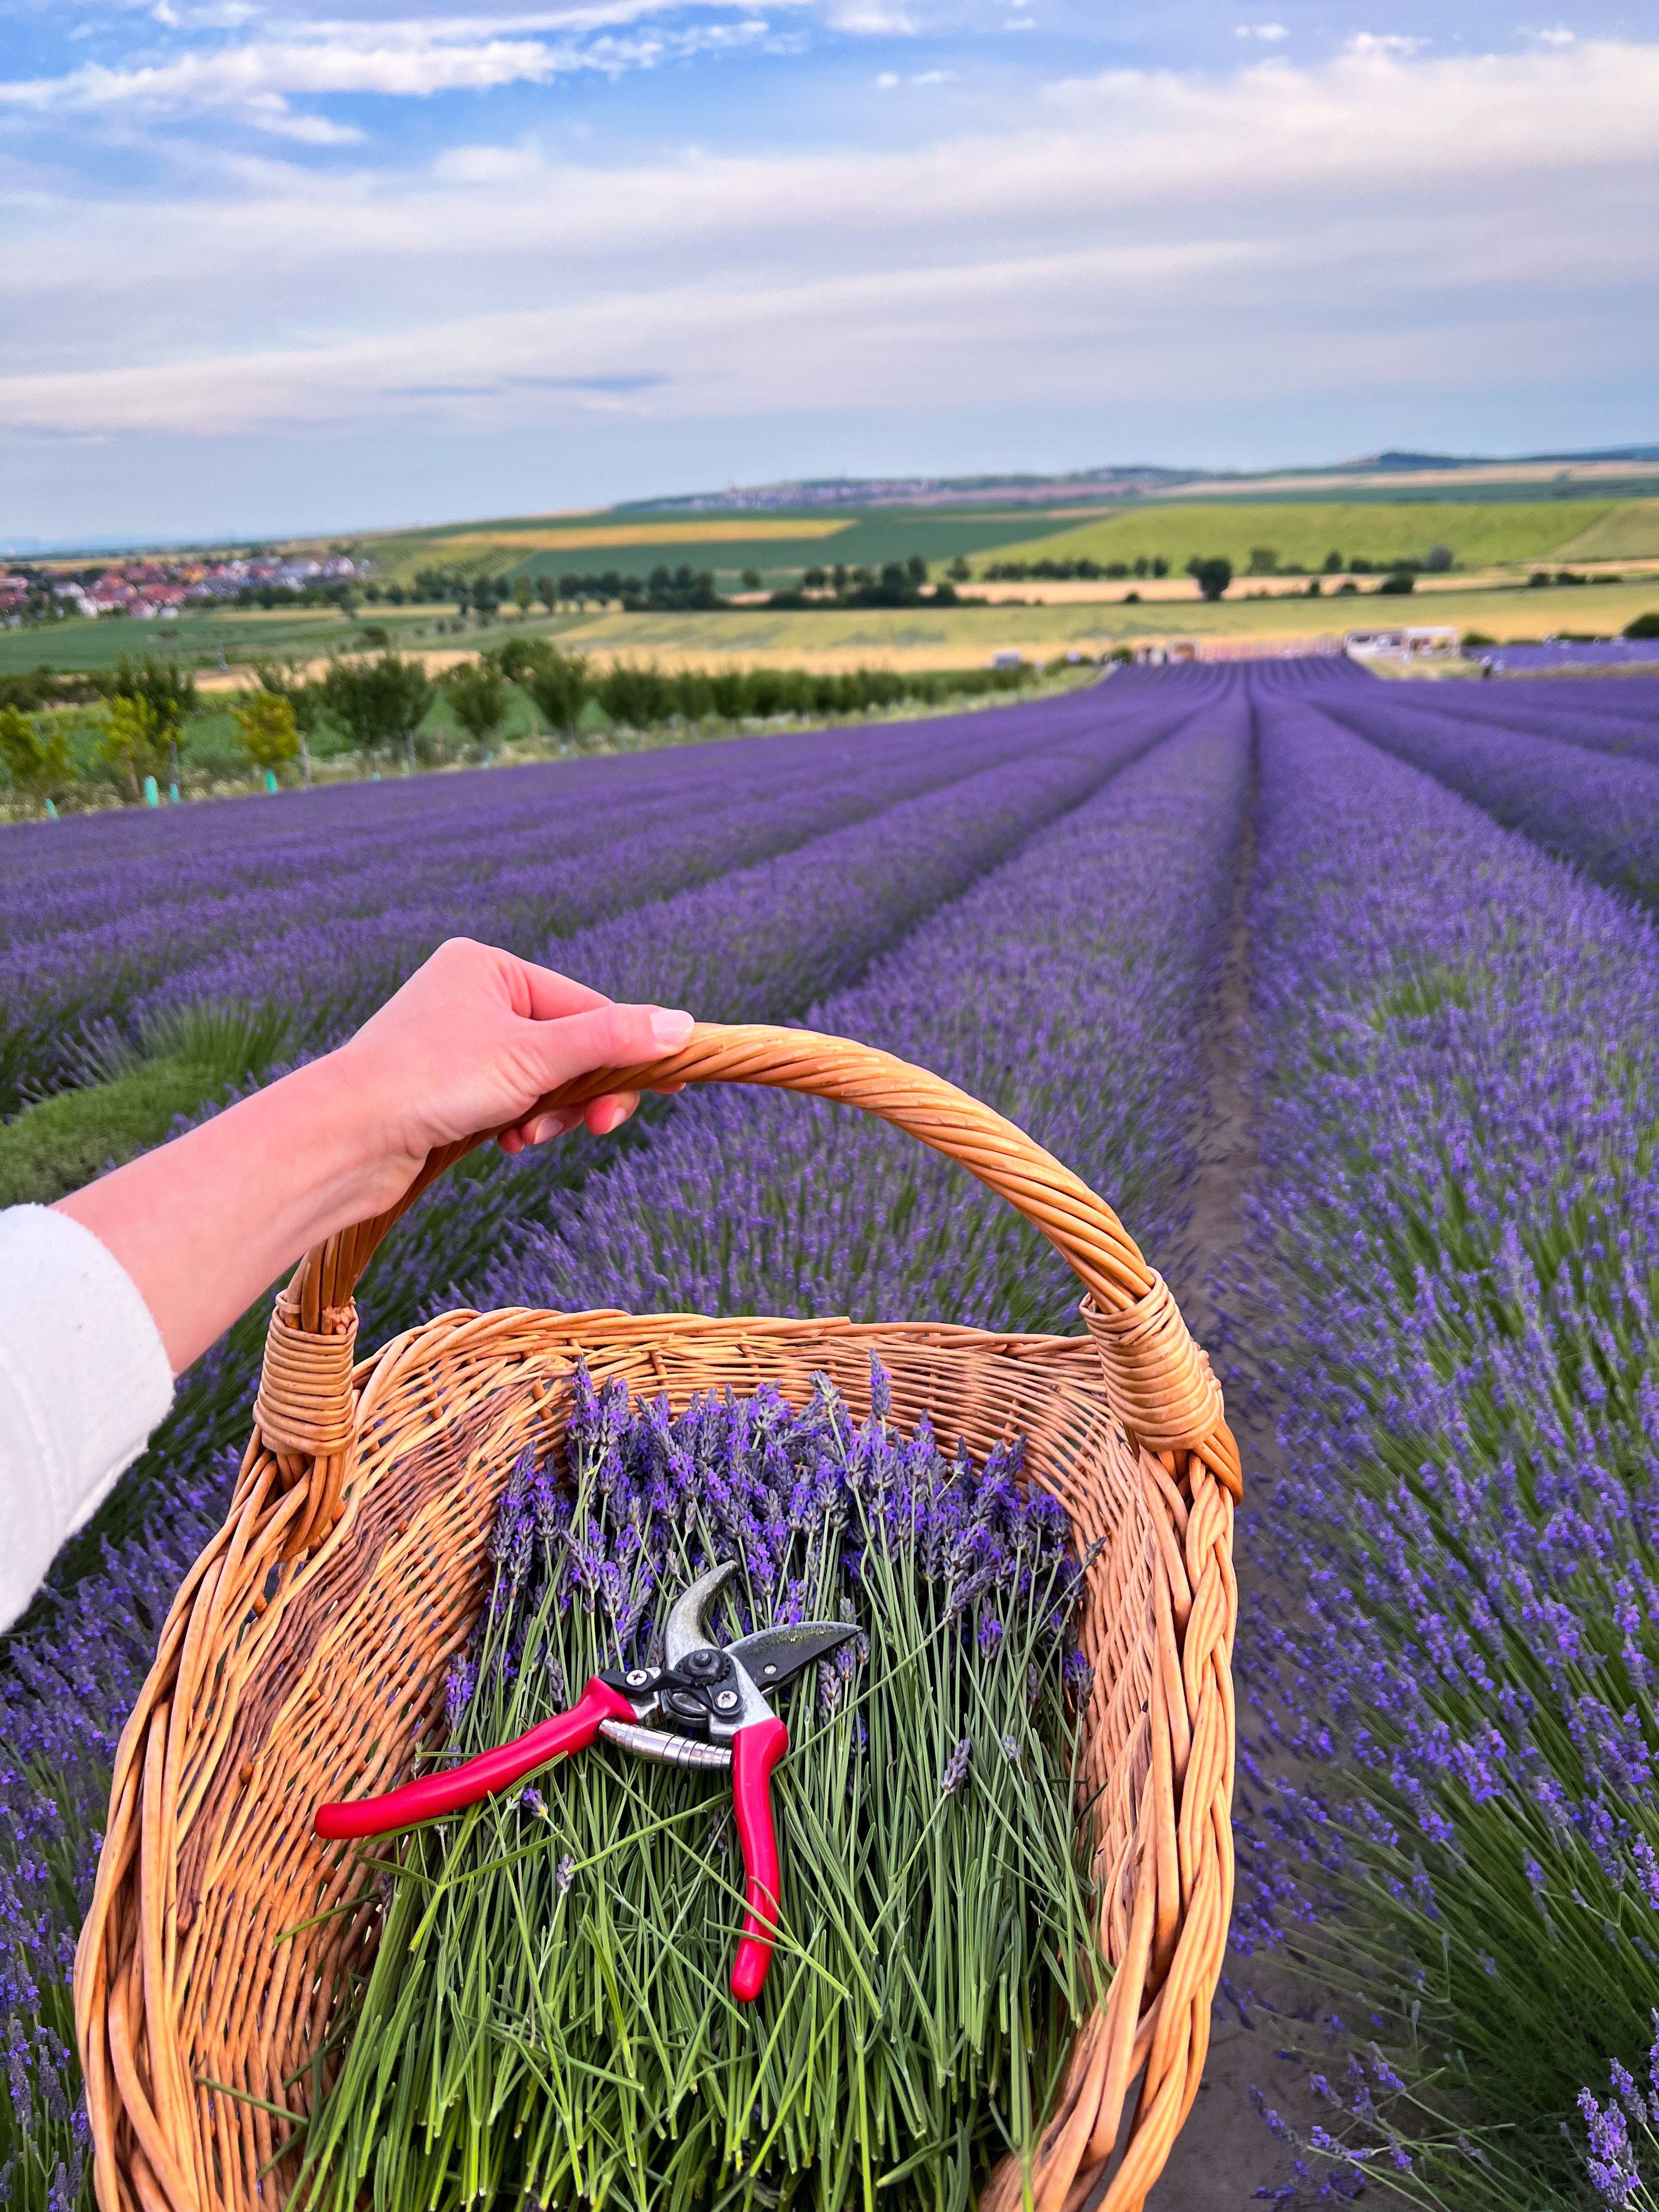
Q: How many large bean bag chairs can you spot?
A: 0